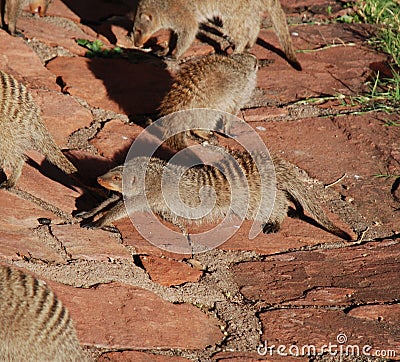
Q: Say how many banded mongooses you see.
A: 6